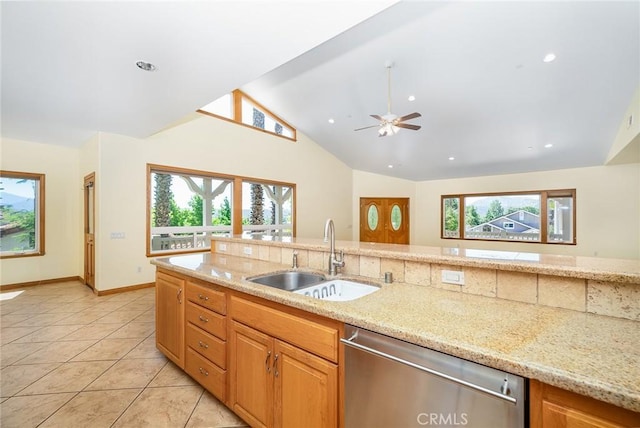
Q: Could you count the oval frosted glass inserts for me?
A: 2